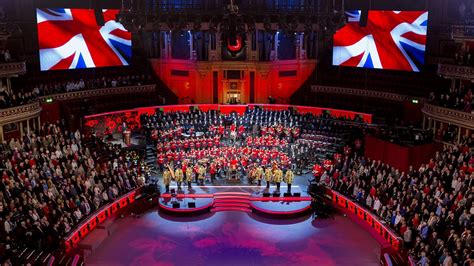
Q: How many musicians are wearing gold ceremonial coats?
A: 8